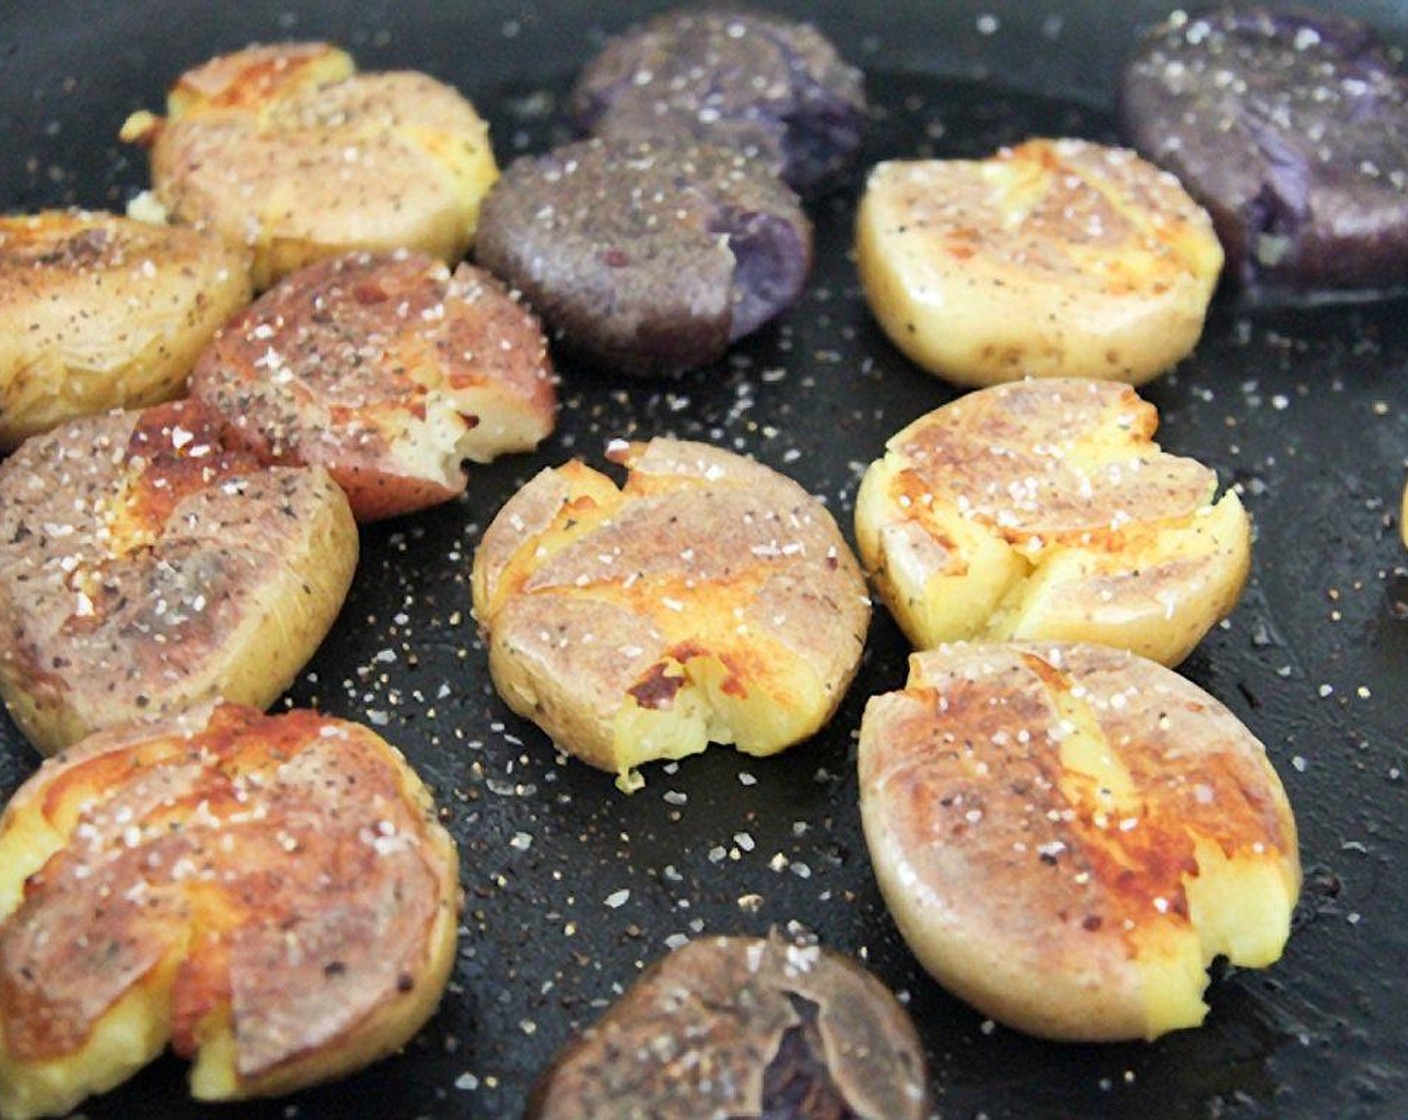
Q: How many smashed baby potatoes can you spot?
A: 13